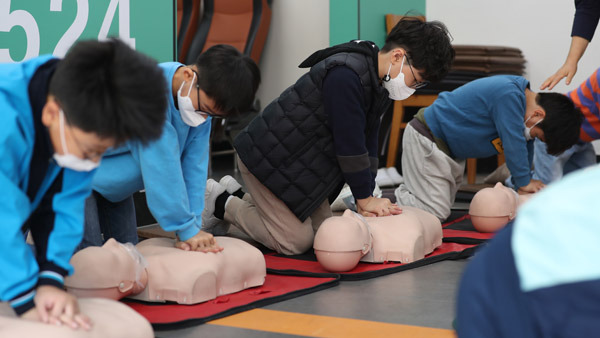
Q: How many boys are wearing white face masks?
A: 4